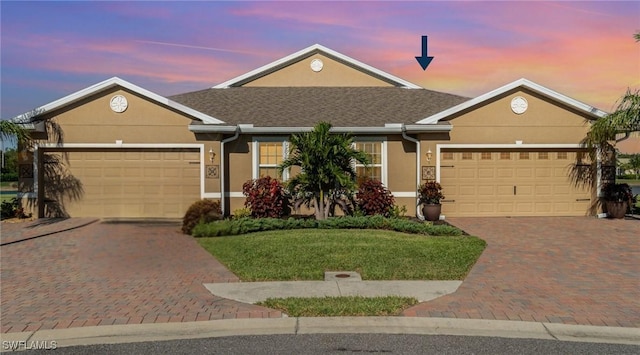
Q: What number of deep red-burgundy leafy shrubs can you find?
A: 2